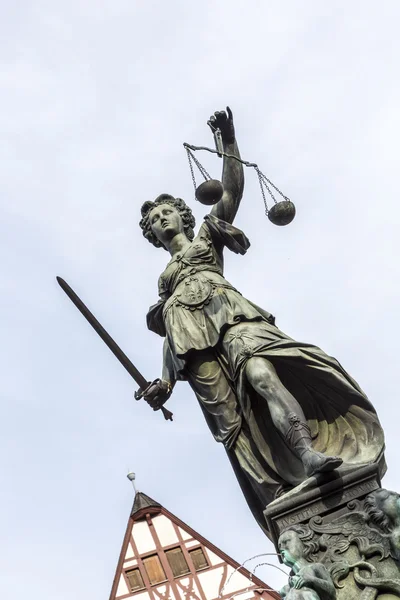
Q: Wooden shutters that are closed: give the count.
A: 4